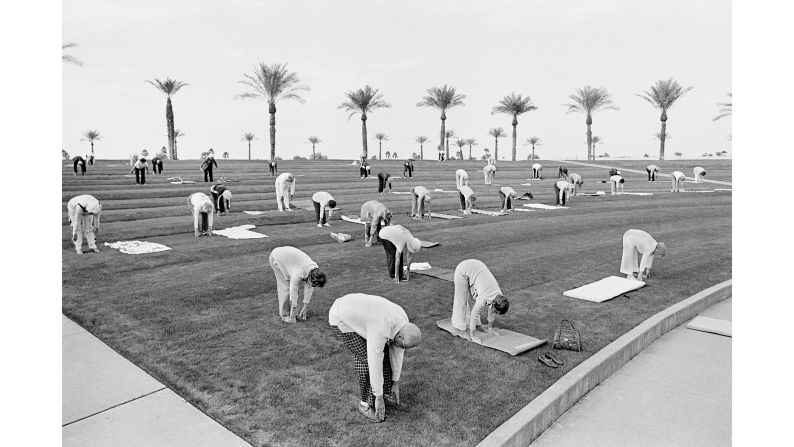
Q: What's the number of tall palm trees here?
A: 7